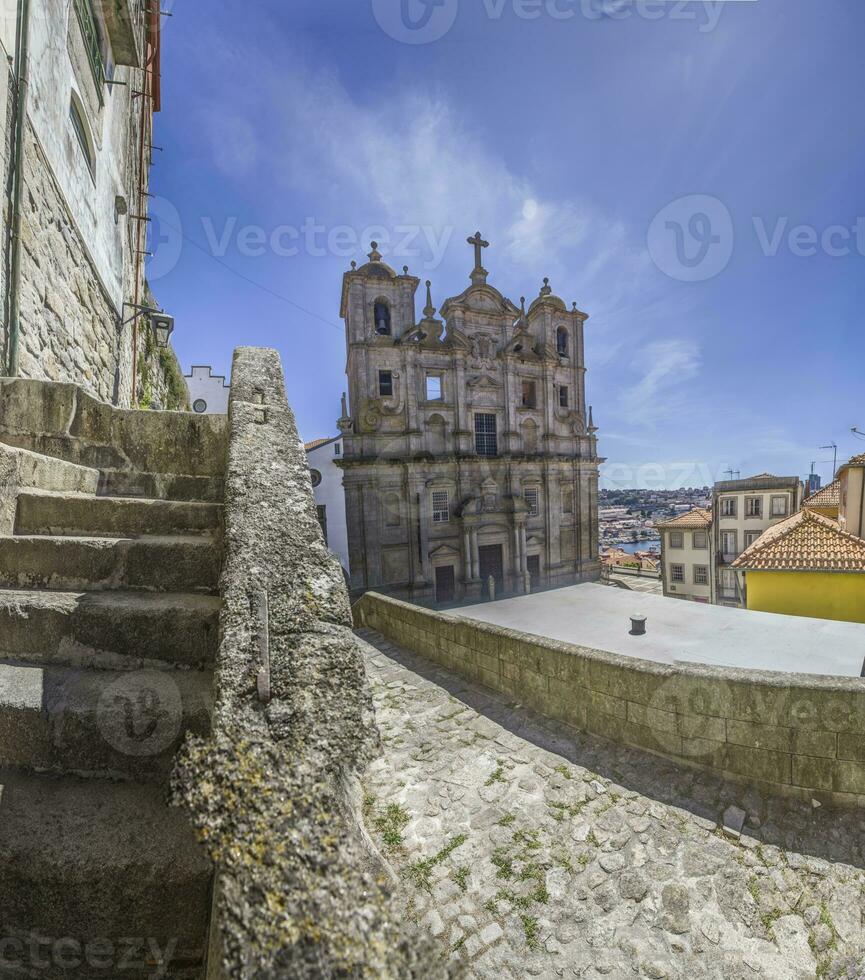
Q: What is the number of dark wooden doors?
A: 3